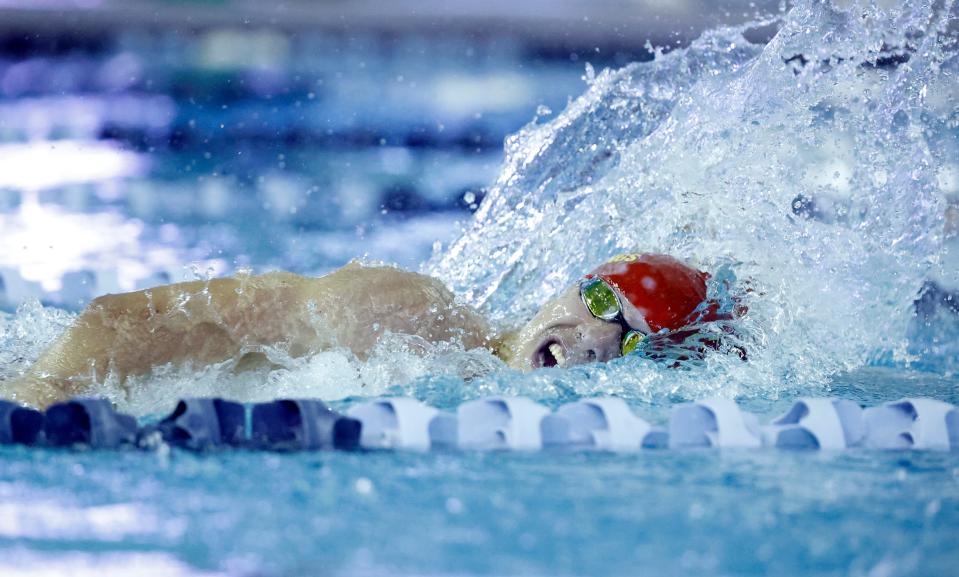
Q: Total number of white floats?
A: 6